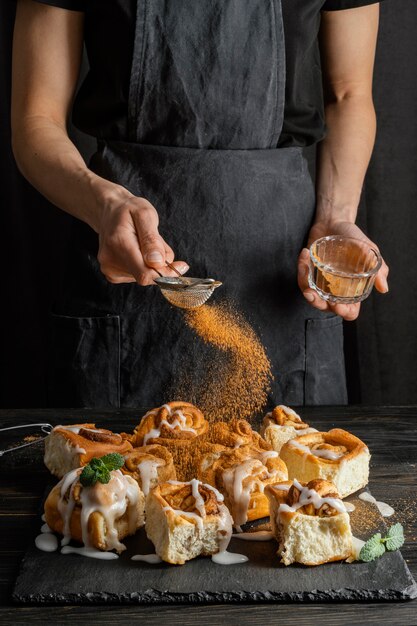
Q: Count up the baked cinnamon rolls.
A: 10